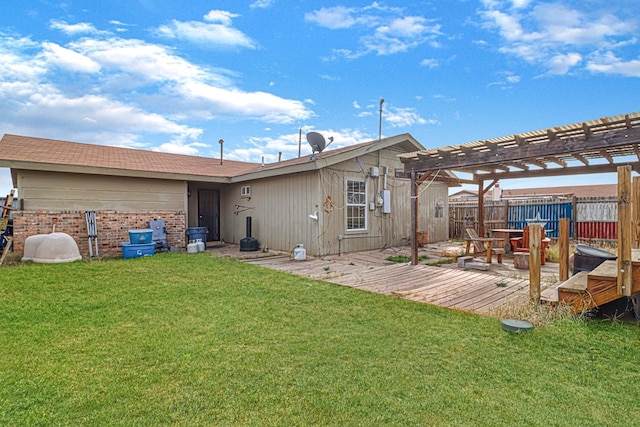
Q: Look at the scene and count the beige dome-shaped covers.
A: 1